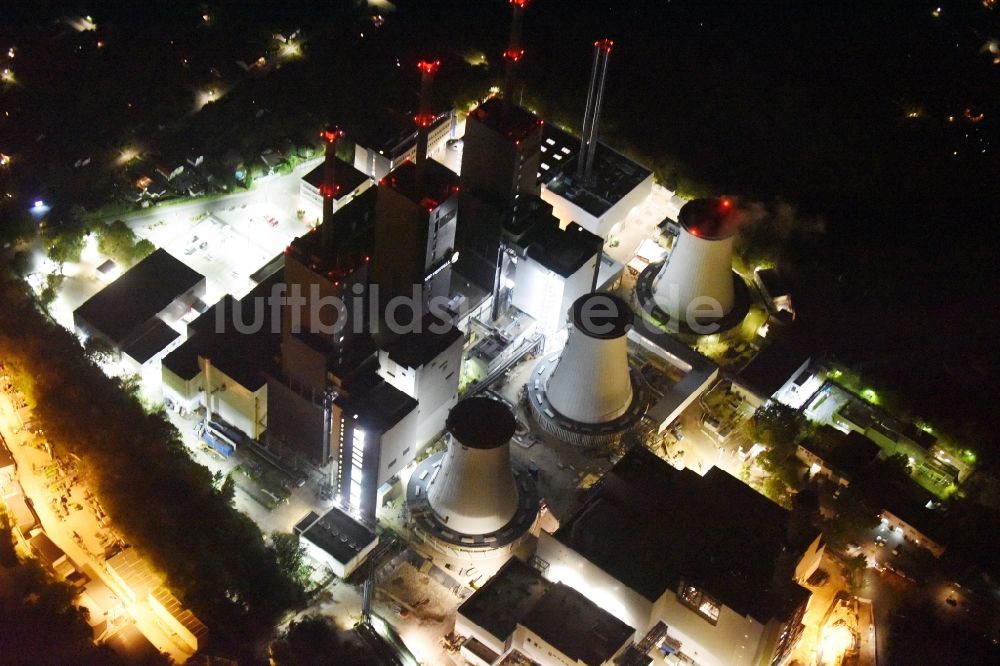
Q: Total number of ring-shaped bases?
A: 3